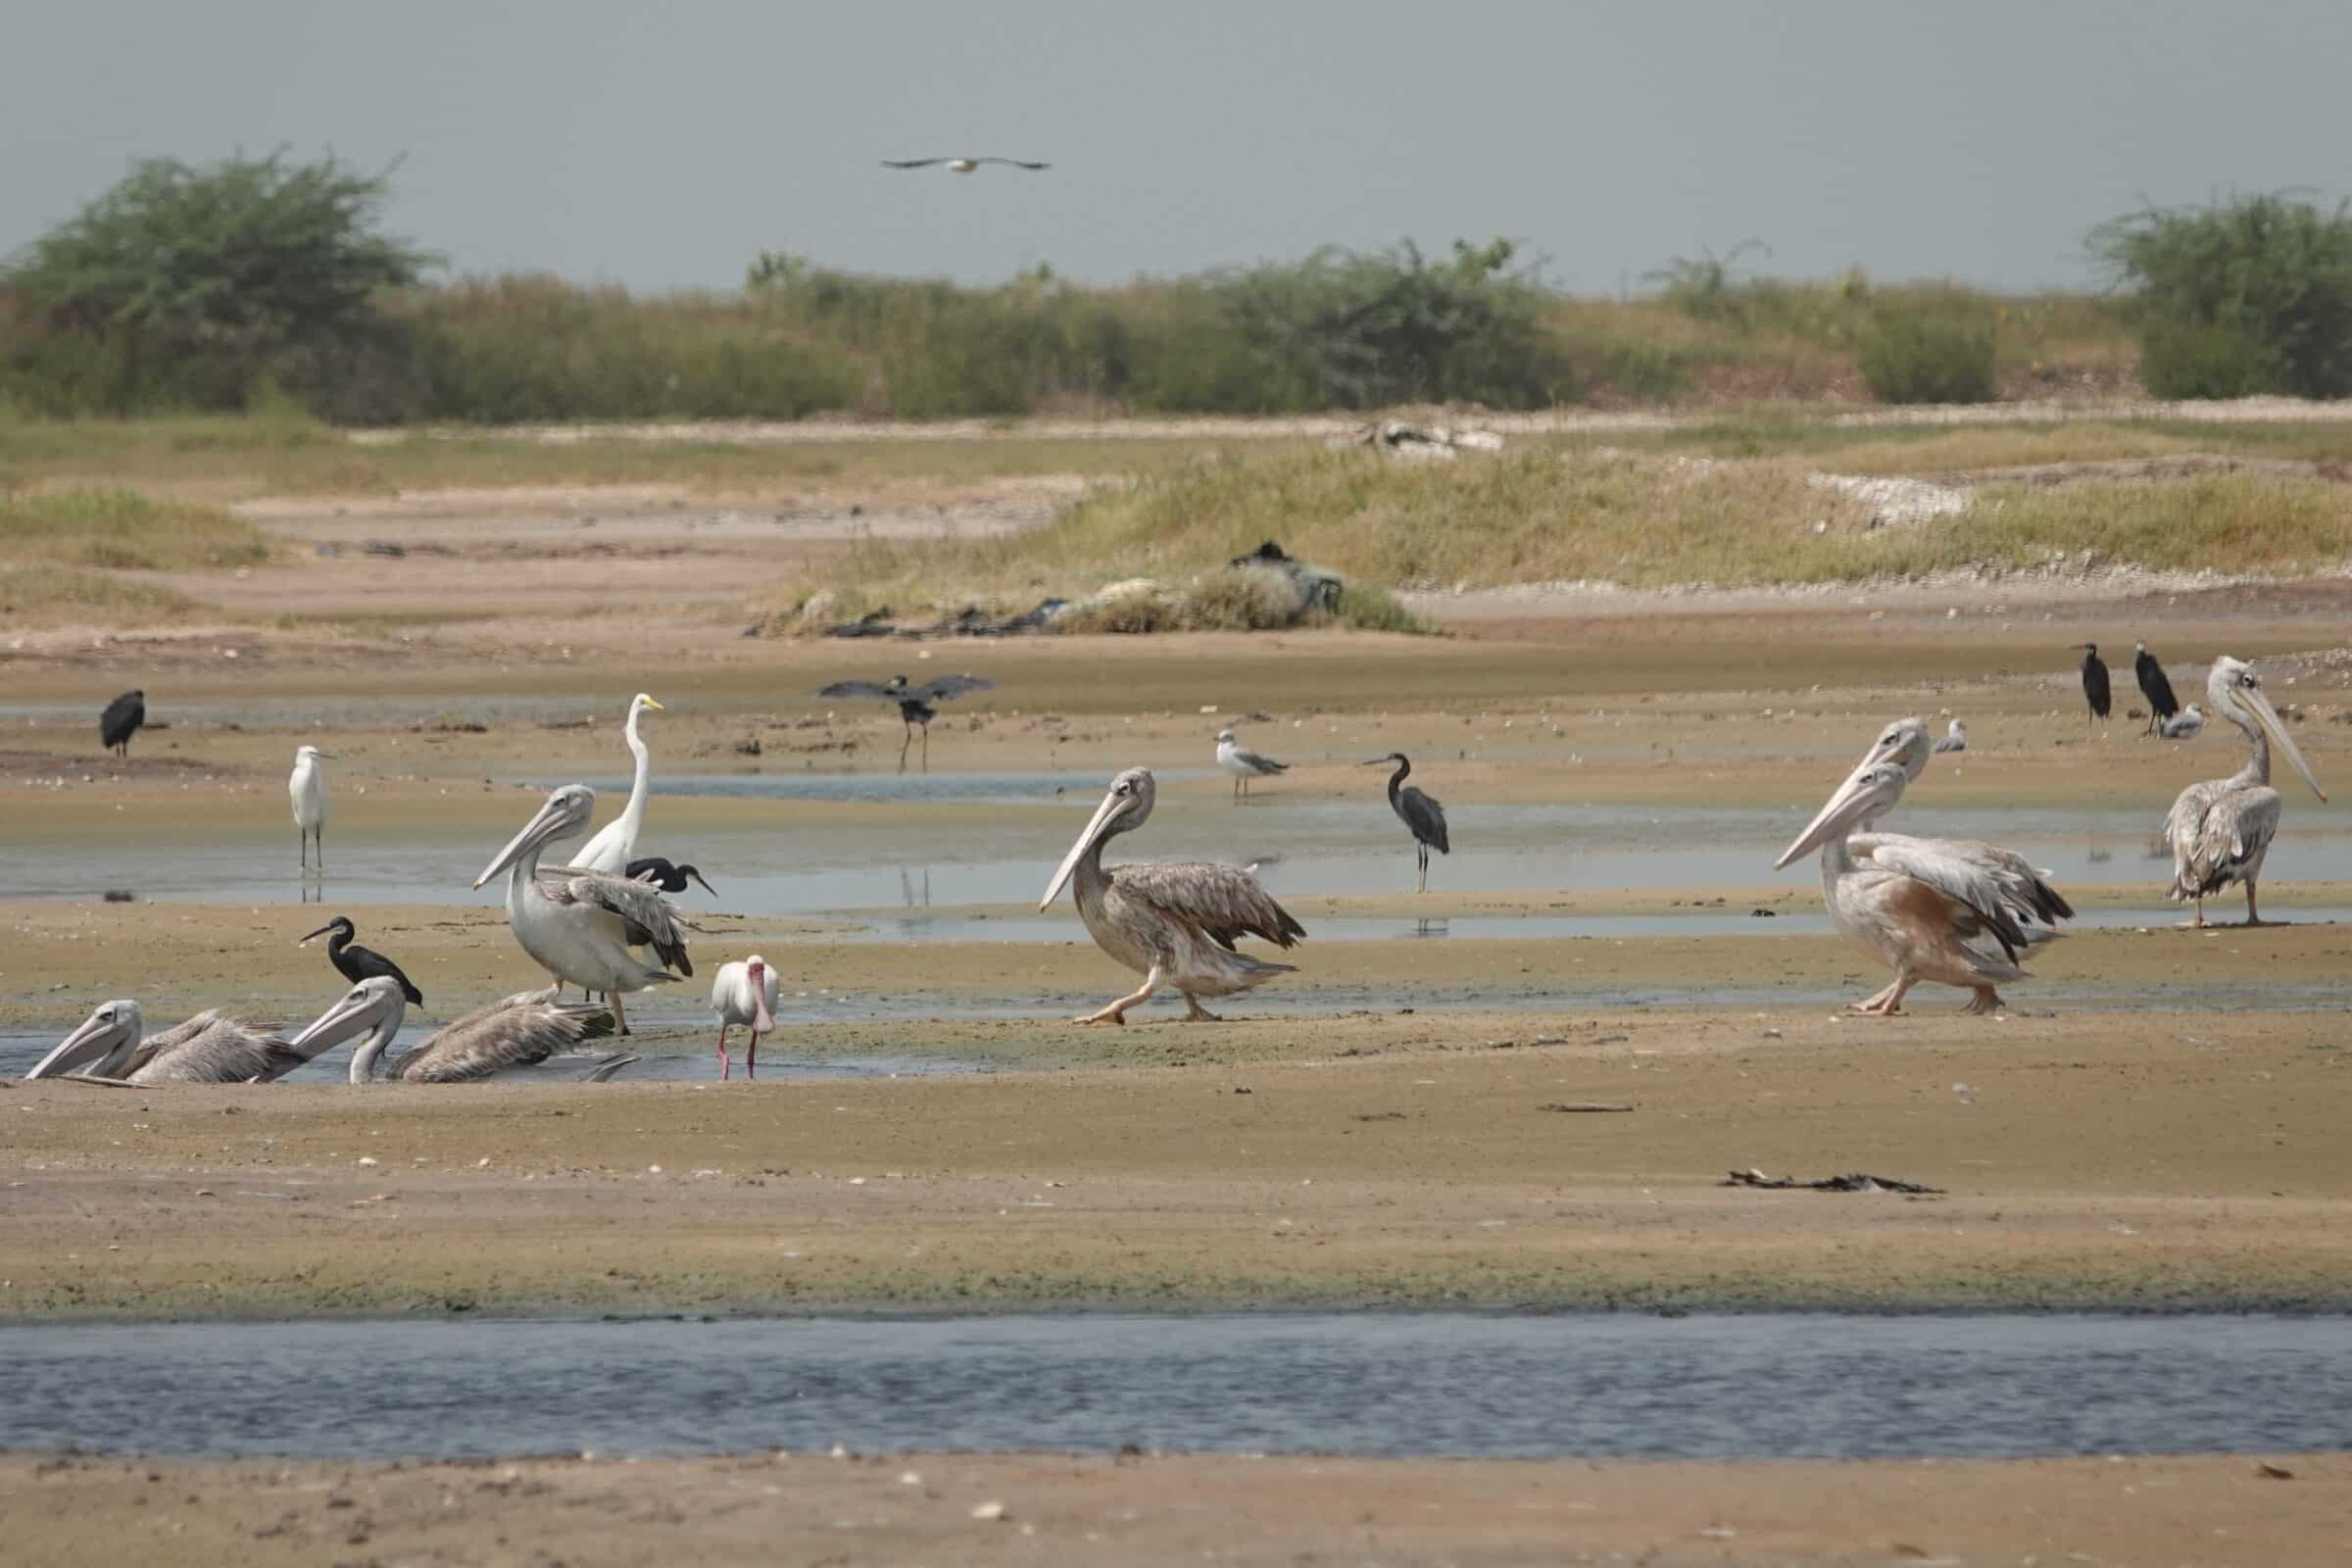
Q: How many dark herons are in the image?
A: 7